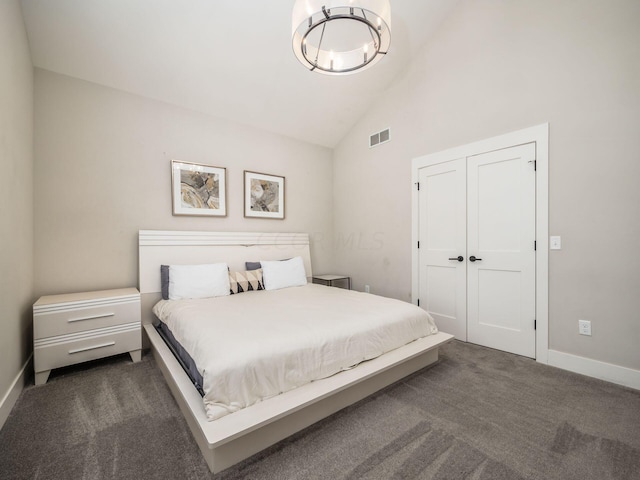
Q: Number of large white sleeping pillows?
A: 2